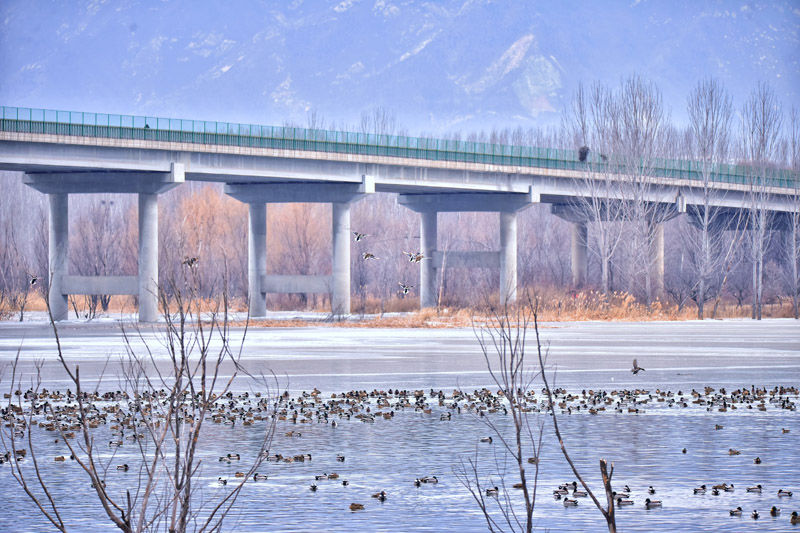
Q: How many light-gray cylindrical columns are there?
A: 8